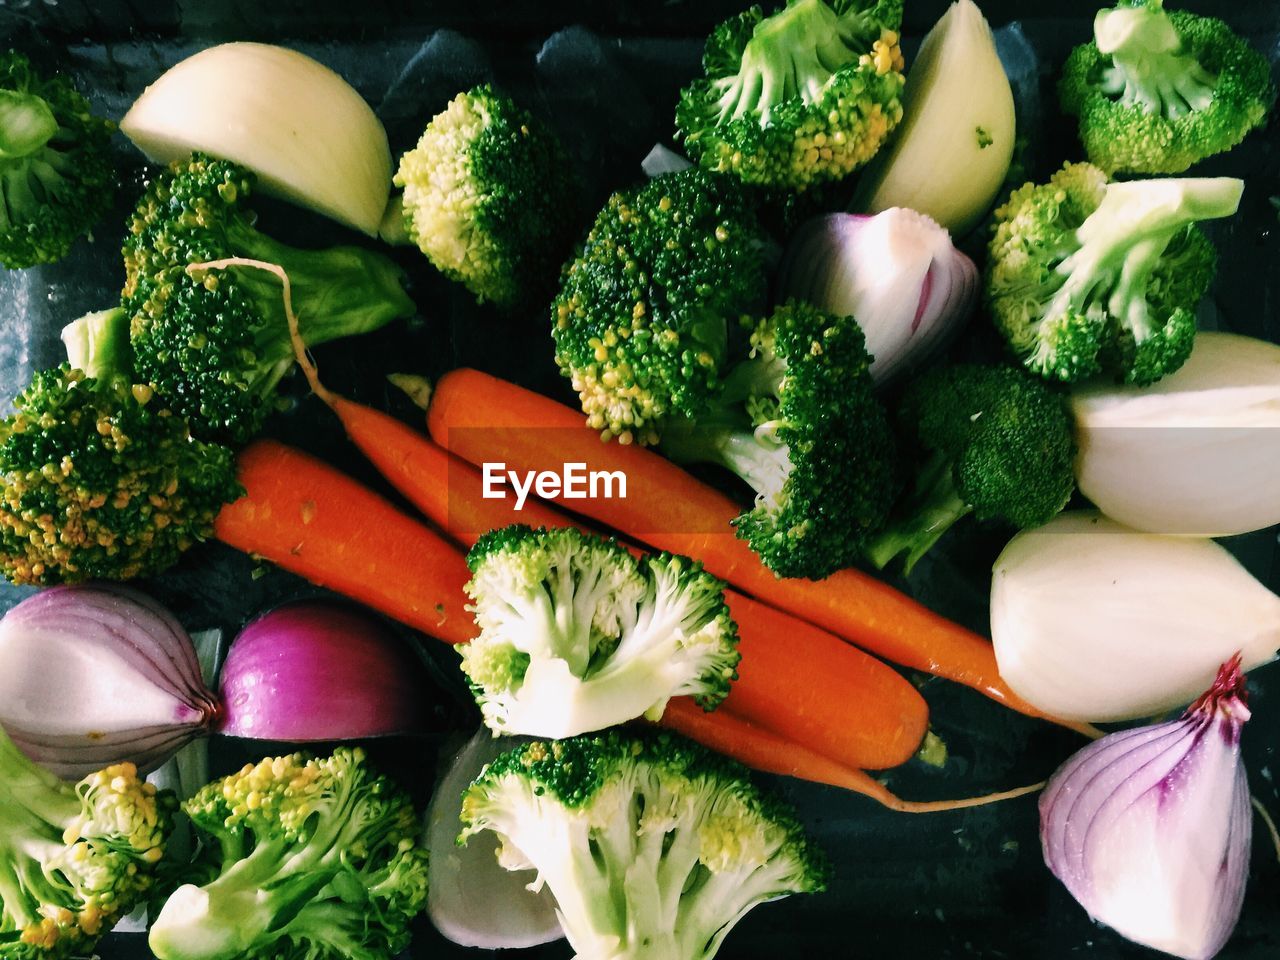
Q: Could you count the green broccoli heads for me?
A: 14